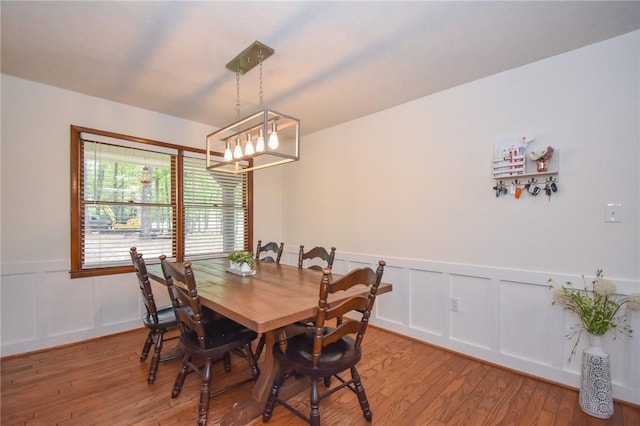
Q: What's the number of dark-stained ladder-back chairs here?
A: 5